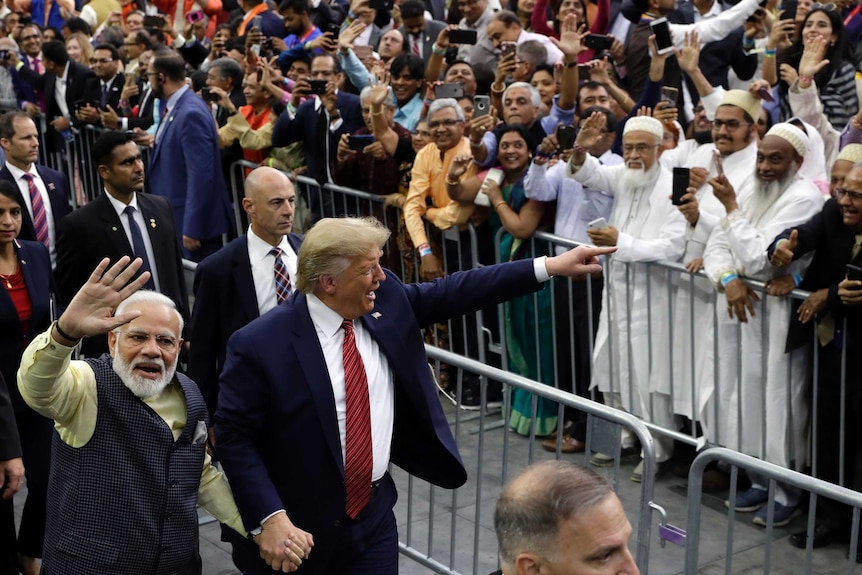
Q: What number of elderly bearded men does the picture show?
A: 3